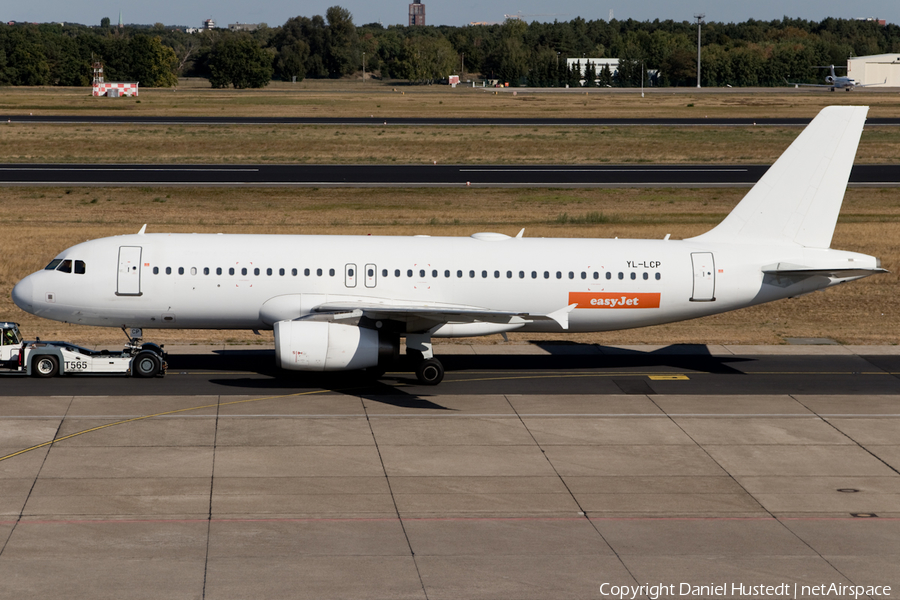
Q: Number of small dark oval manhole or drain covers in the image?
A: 2